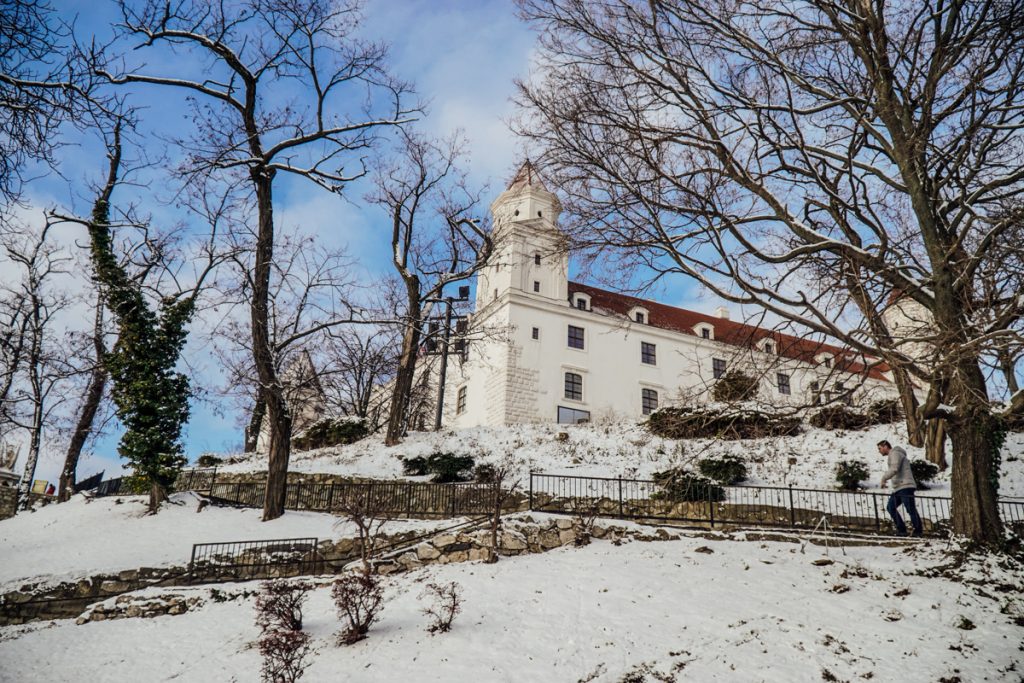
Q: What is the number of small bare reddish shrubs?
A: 4